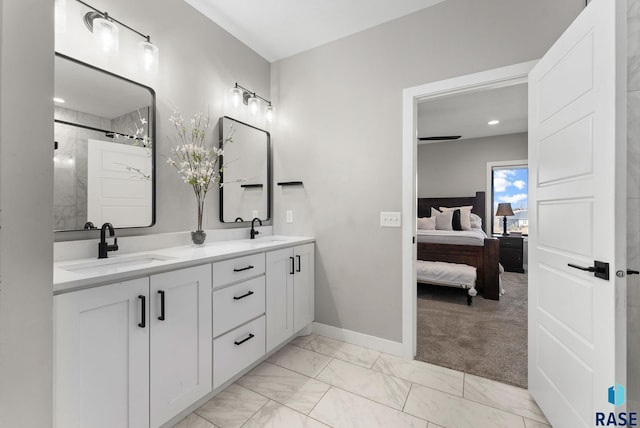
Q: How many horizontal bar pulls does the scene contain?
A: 3